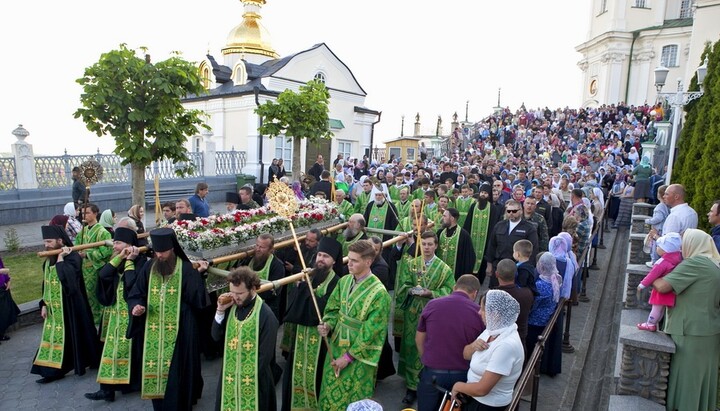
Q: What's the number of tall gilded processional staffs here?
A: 2